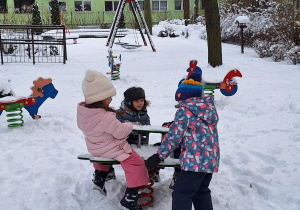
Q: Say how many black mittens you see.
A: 1